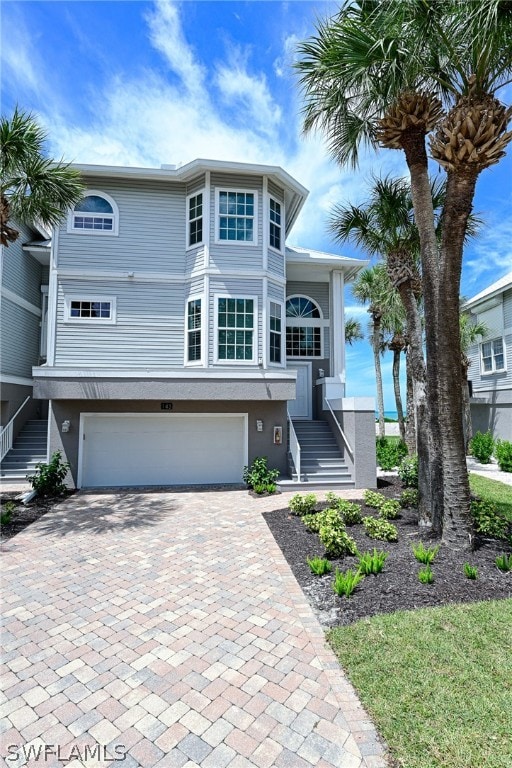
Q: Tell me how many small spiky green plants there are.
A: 7